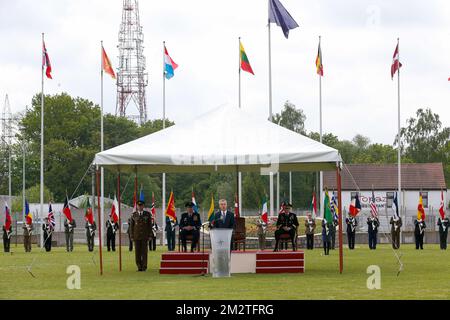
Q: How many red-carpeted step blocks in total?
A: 2